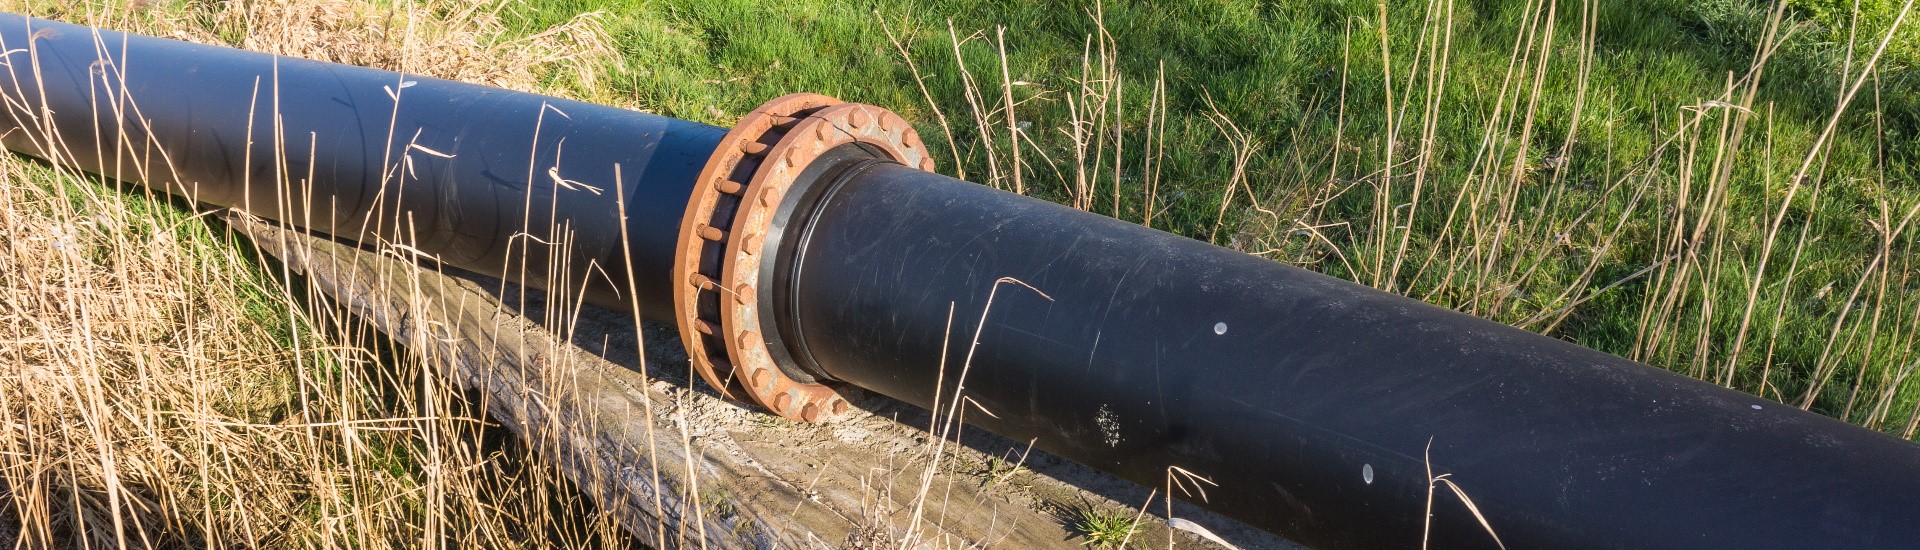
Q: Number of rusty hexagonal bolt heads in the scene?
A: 14